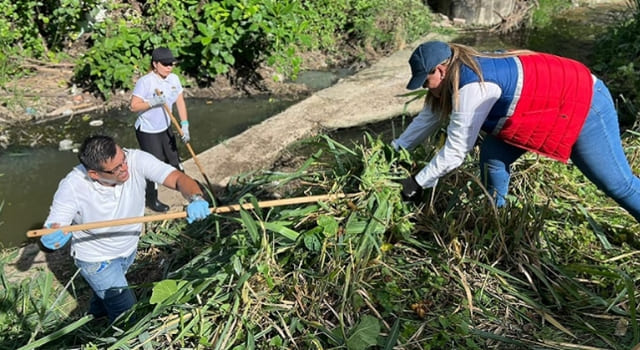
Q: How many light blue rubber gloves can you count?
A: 2